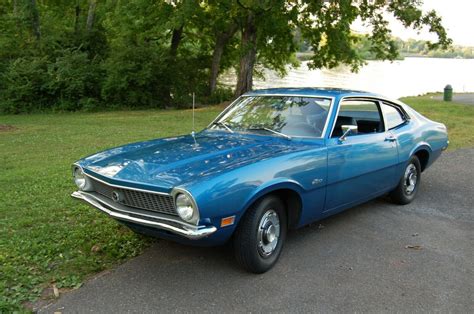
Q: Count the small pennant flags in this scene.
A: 0